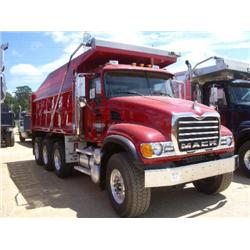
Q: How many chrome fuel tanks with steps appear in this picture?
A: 1